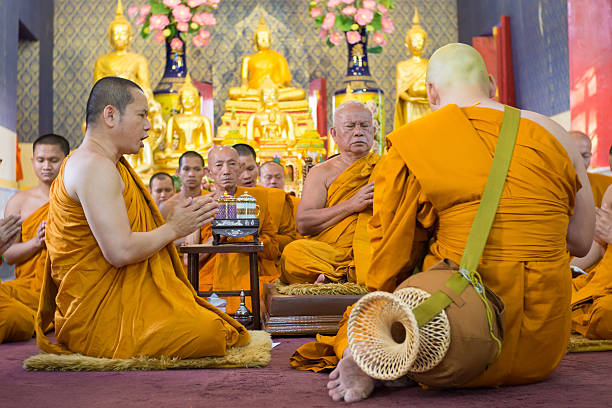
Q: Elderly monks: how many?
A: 2